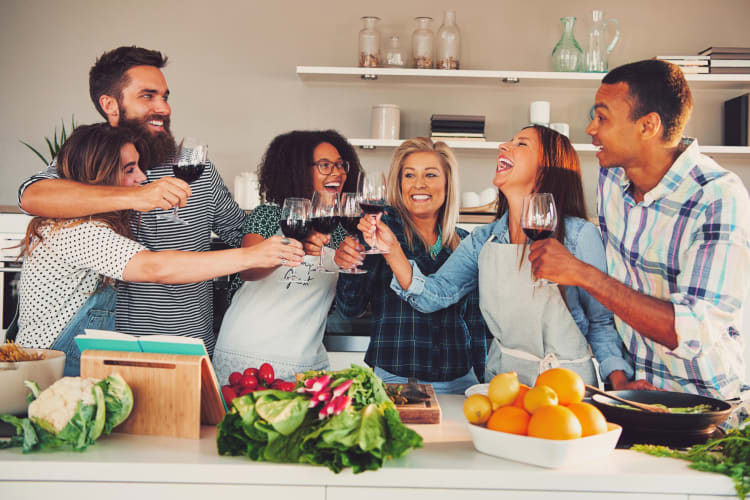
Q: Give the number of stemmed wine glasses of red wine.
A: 6